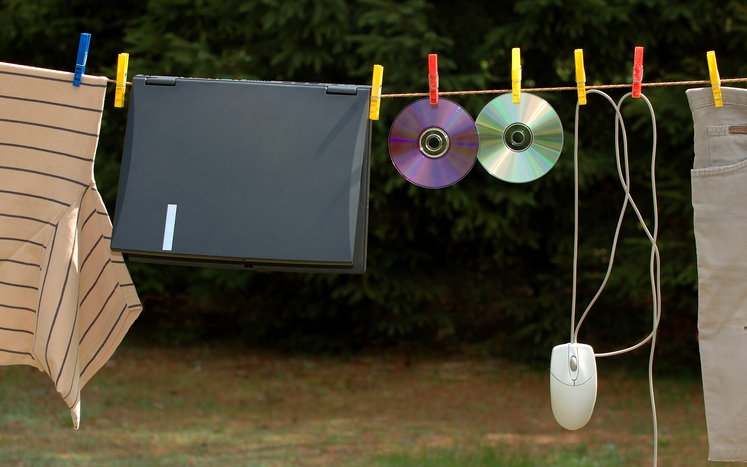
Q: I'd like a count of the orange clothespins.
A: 0